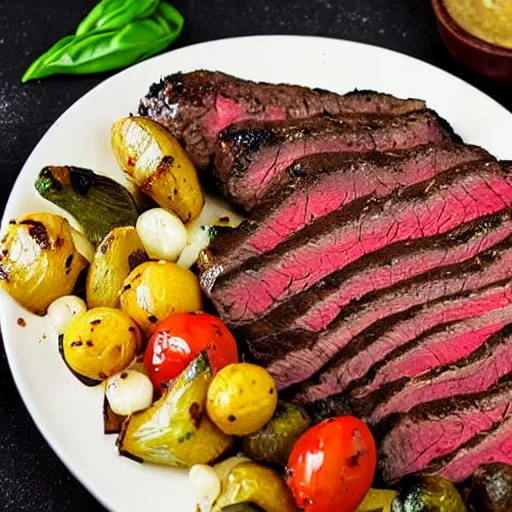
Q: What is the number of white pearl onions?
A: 4